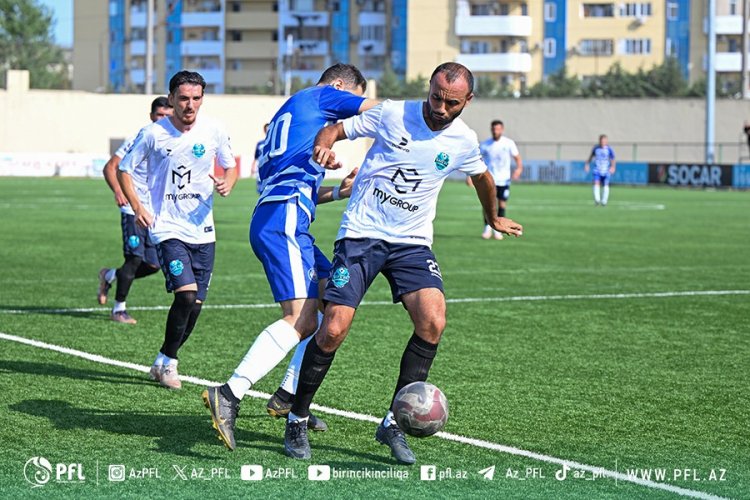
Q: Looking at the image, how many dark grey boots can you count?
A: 4